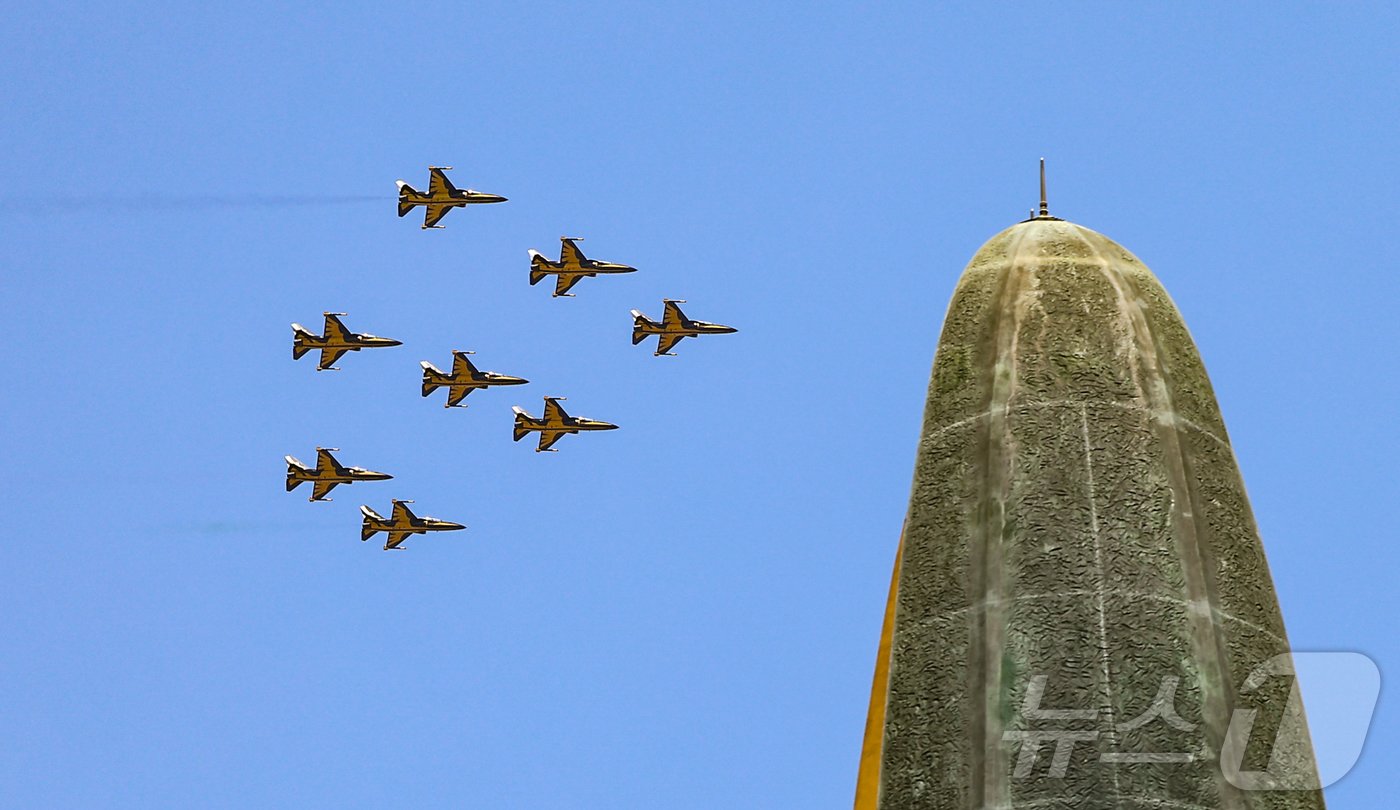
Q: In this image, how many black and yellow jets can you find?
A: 8